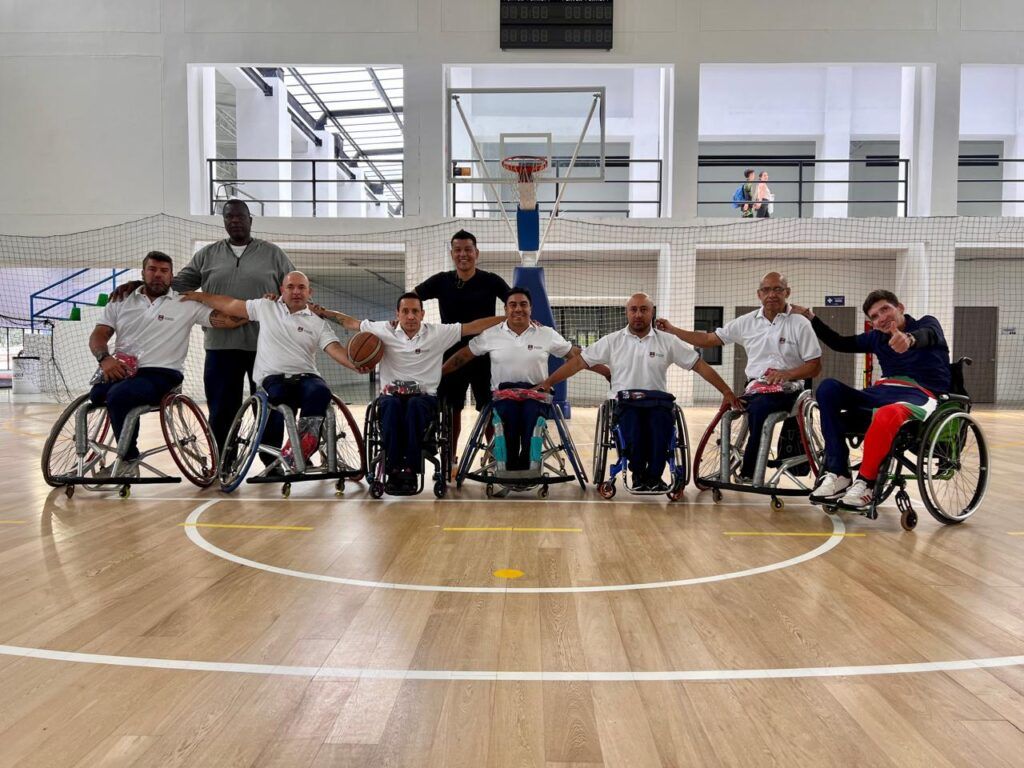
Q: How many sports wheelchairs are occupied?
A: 4